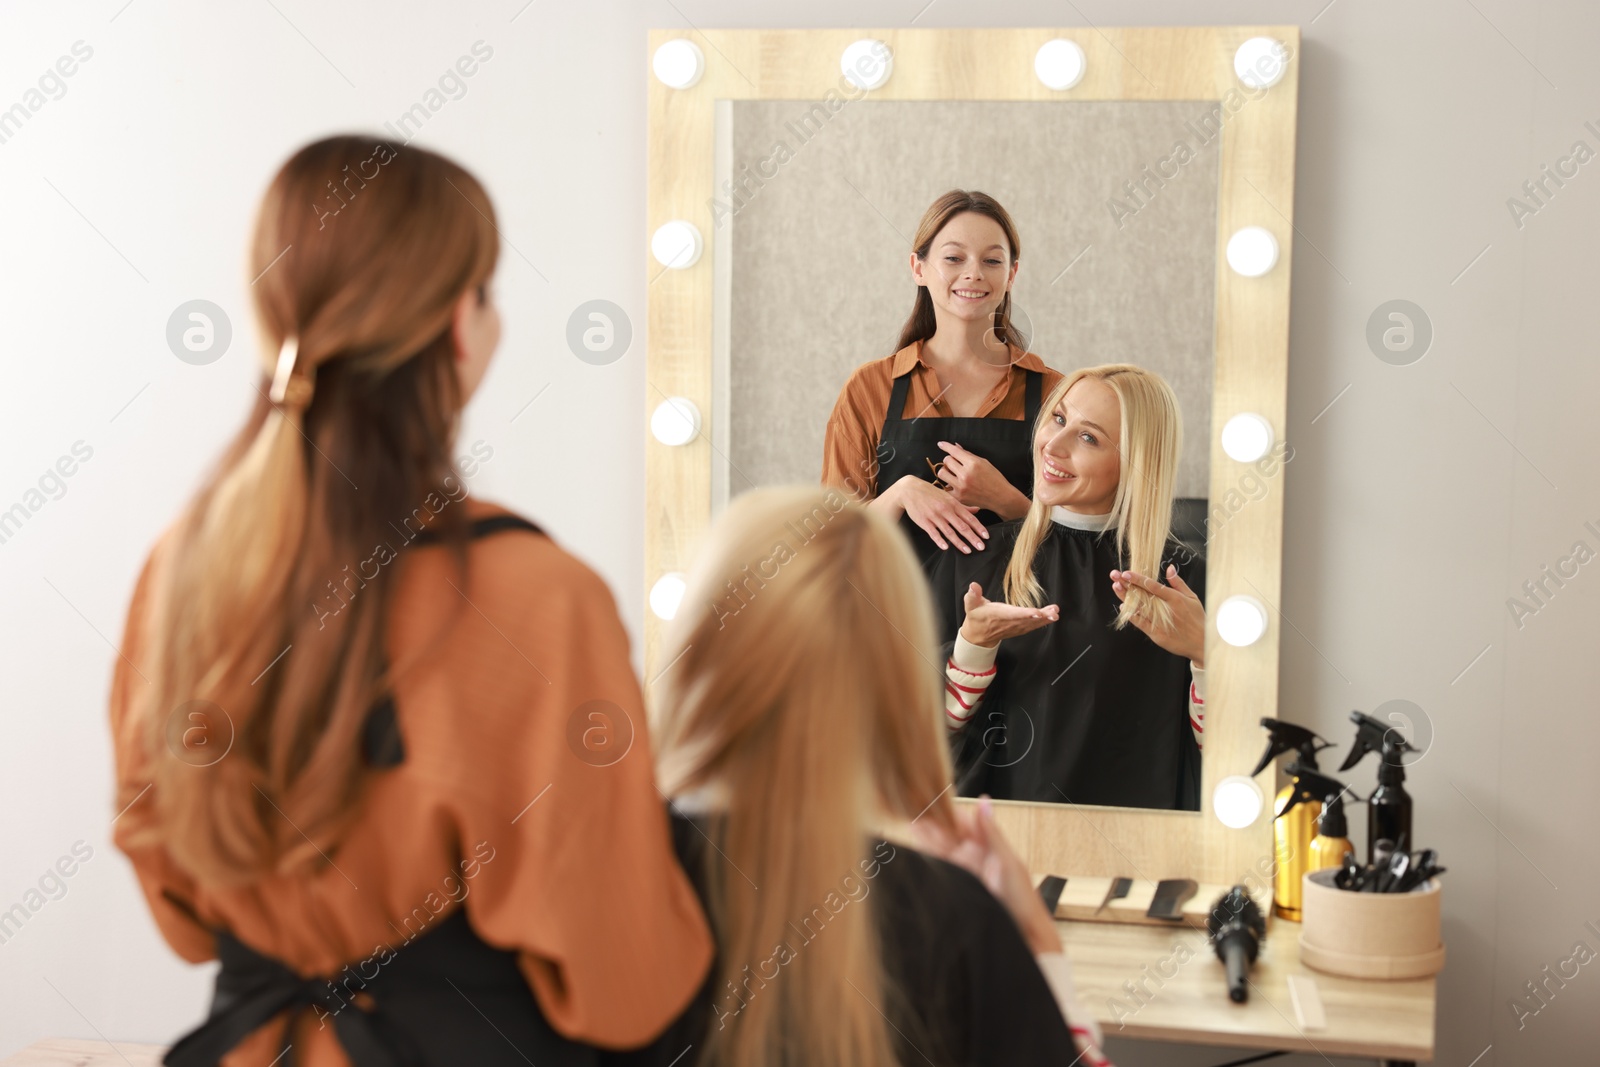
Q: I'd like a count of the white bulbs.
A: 11